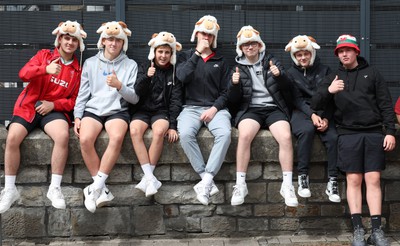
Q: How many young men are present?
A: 7